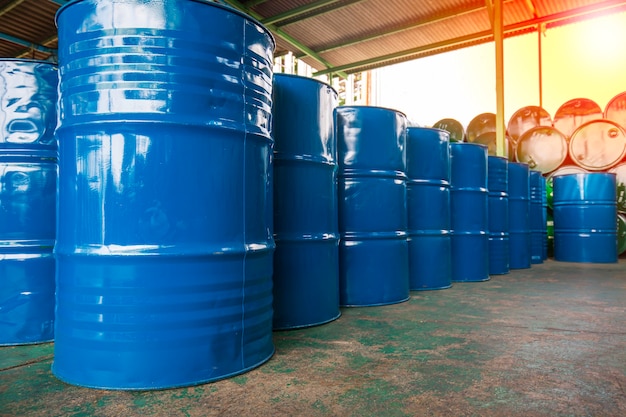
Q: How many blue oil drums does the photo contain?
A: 11